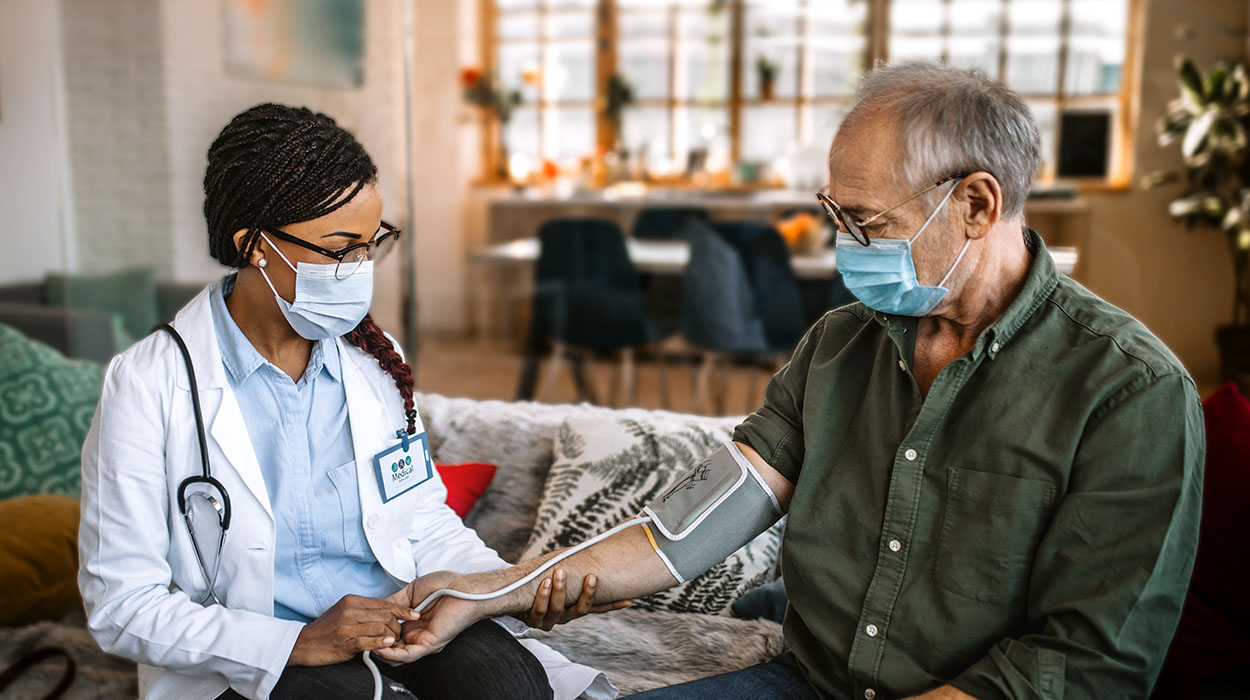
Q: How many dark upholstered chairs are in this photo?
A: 4